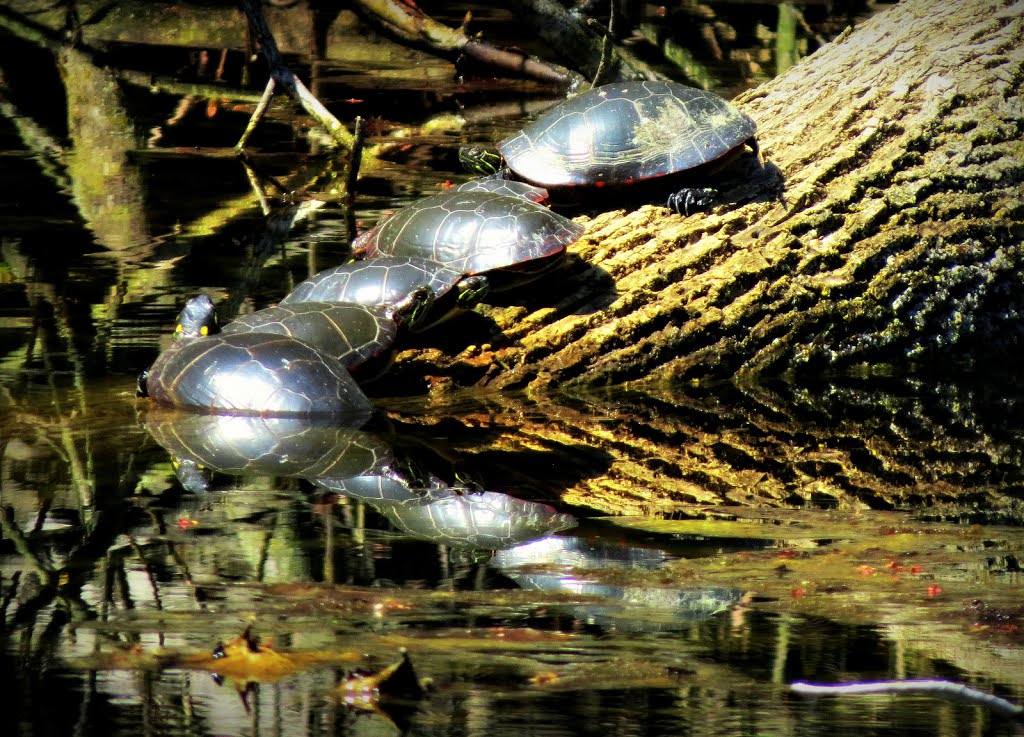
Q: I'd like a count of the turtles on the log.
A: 6